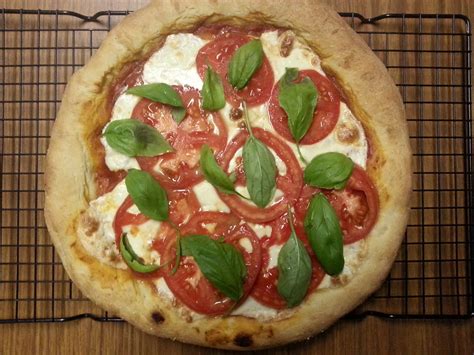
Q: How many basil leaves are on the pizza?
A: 13